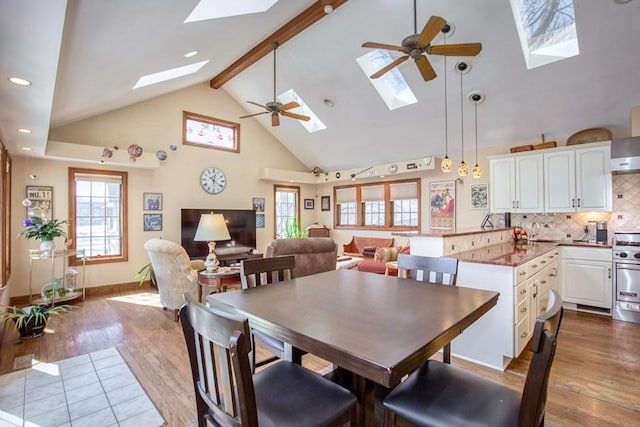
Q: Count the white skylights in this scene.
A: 5